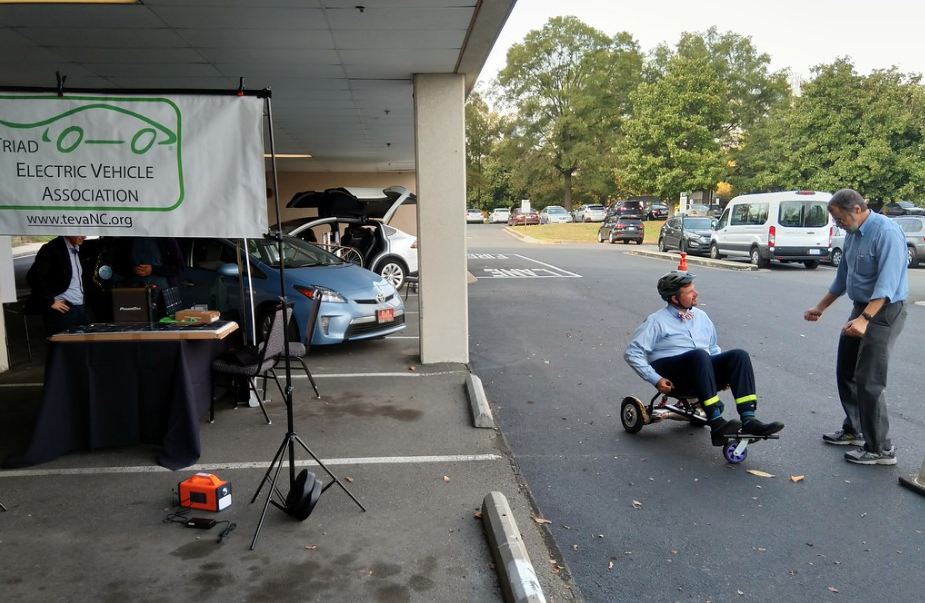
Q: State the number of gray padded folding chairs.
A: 2